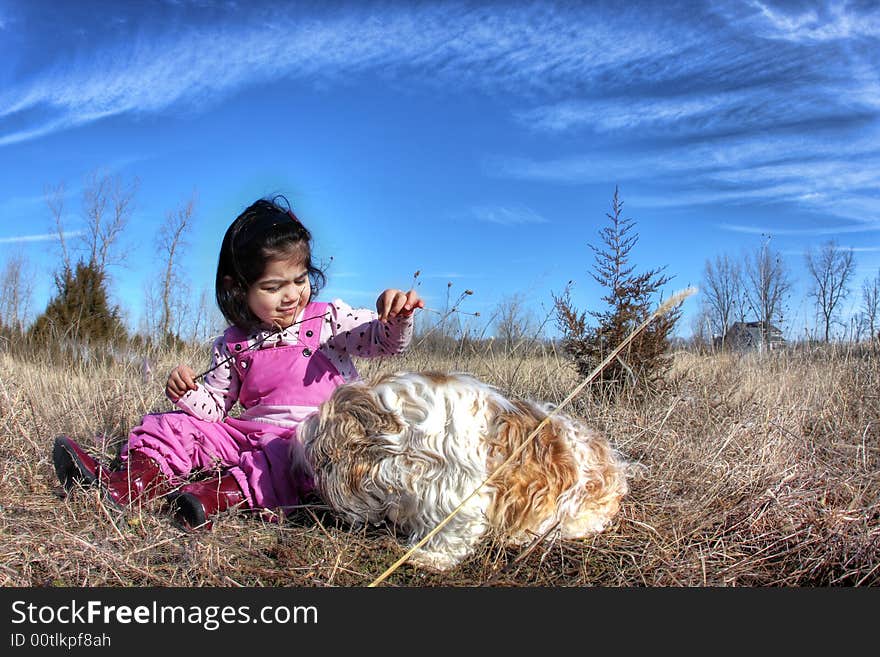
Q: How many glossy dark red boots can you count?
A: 2